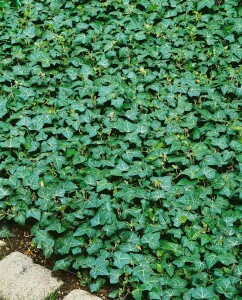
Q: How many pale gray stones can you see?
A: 2